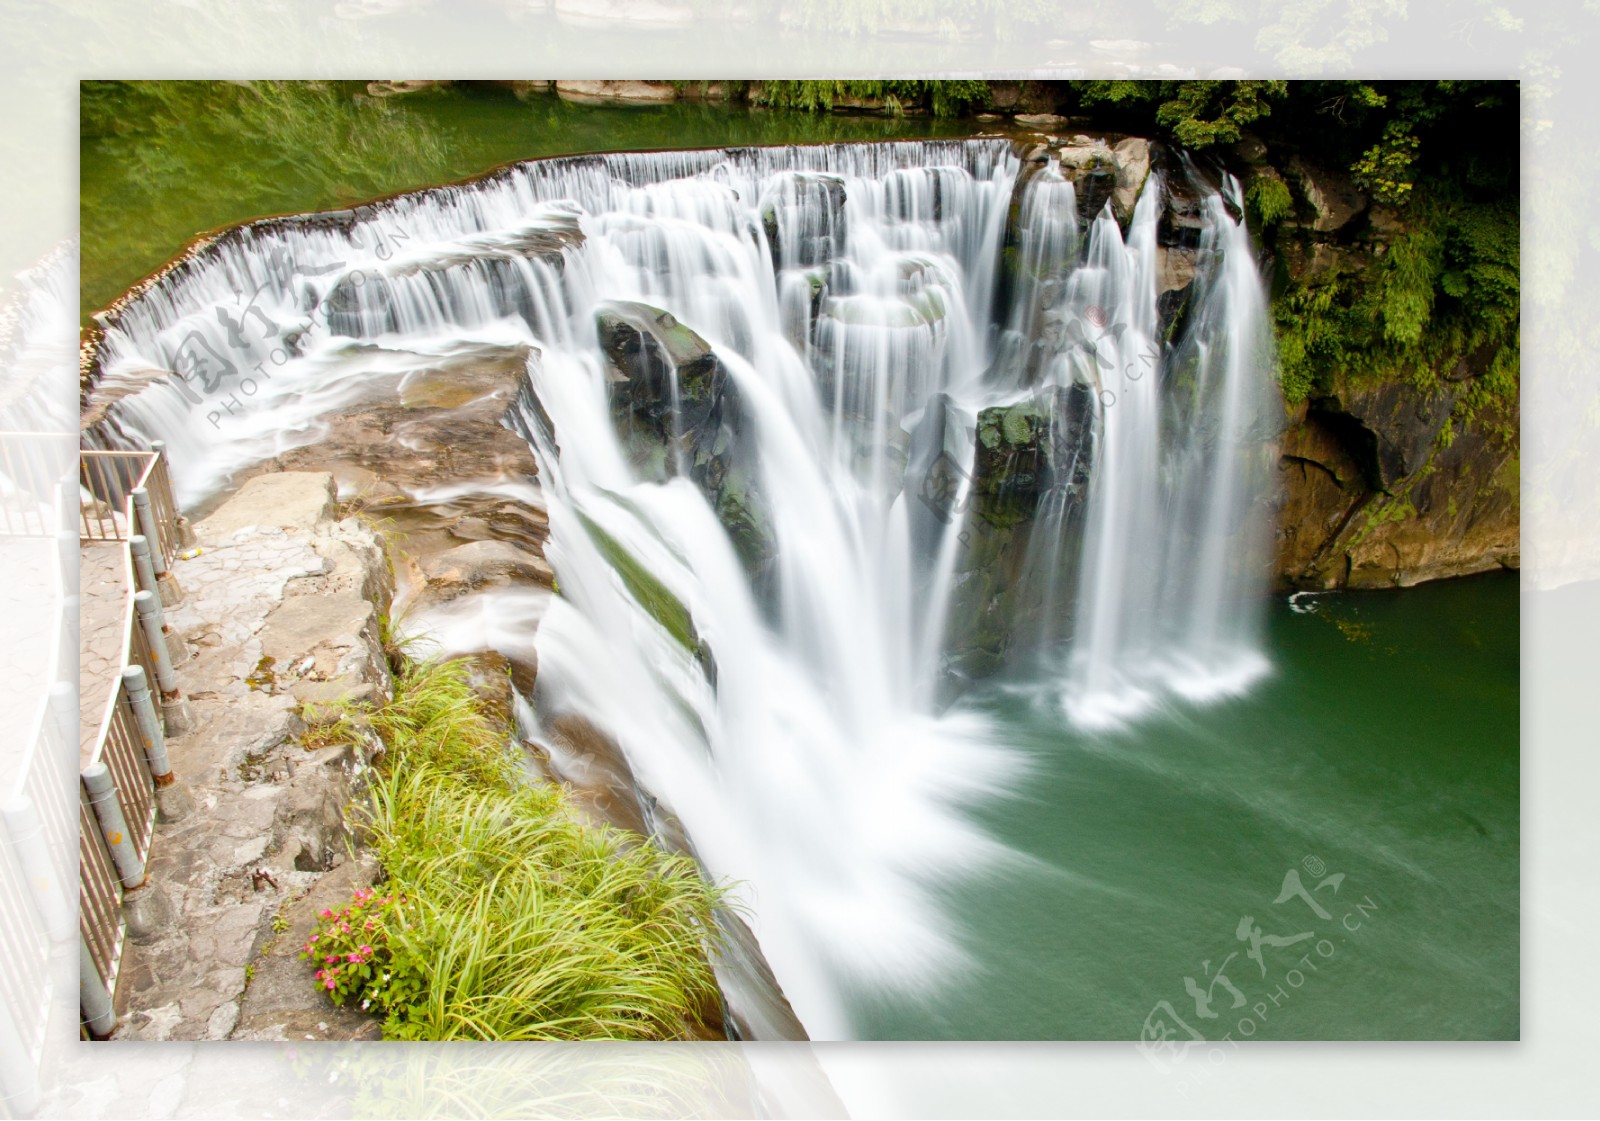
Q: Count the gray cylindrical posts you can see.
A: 7